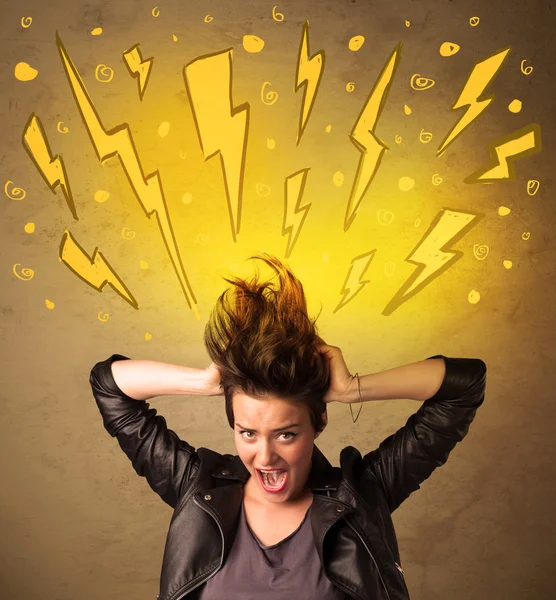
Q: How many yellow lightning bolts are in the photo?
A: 12